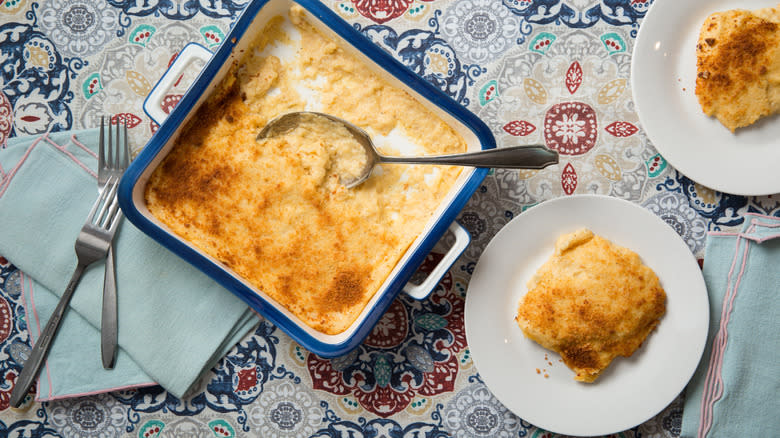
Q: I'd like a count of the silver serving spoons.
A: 1